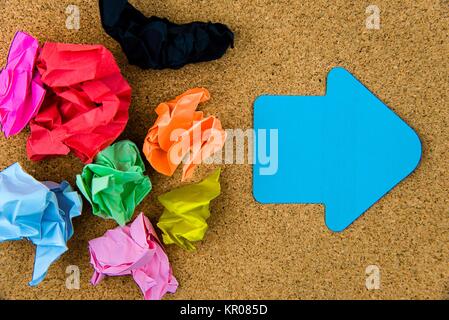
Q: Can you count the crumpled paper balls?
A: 8